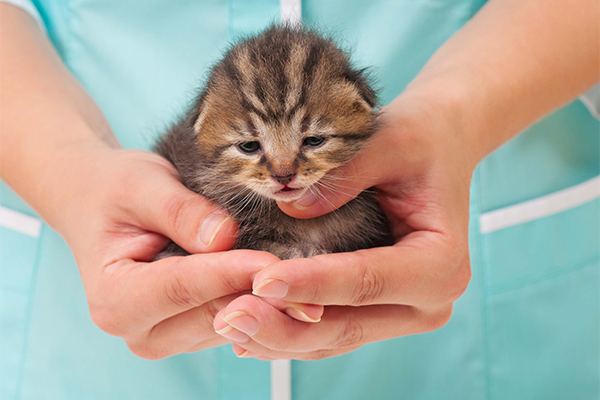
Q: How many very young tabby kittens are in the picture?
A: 1